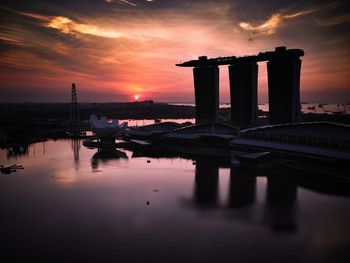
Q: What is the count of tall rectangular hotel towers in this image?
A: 3